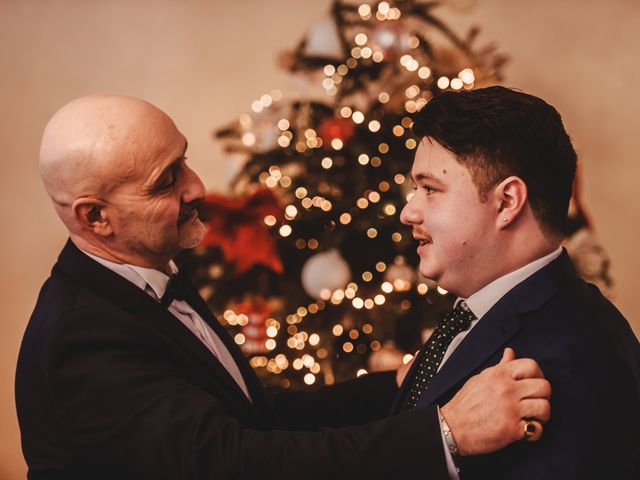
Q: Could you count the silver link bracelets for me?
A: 1